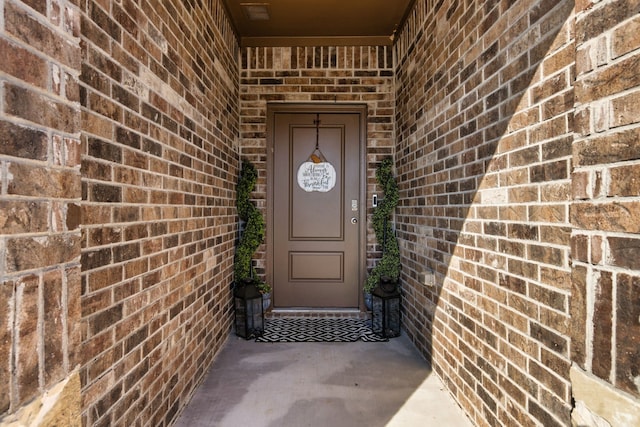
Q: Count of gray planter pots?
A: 2